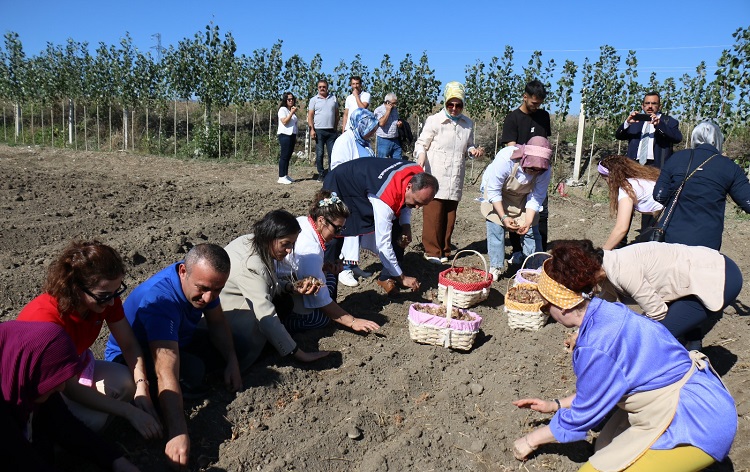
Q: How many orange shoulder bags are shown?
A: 0